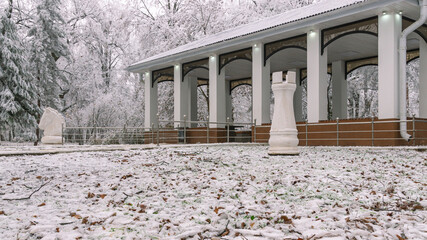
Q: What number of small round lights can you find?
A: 7